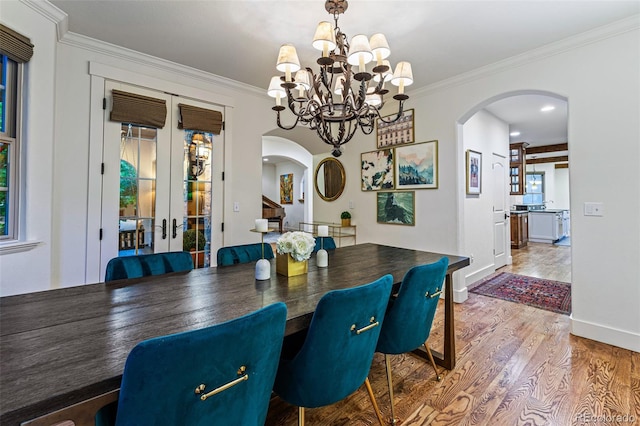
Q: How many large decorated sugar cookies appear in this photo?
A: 0